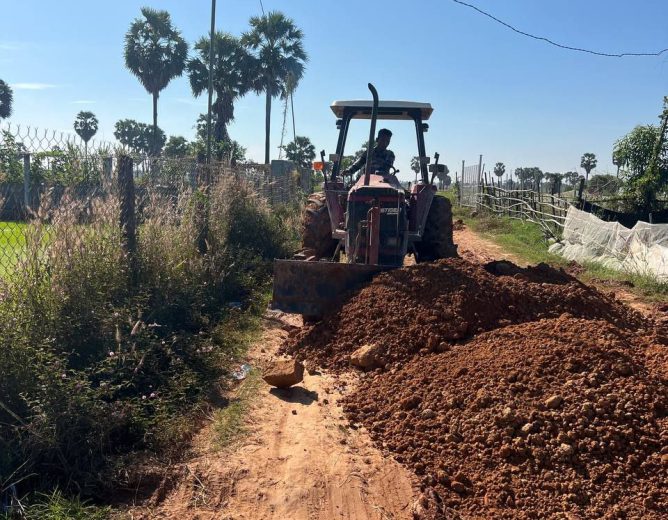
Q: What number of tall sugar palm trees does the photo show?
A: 3